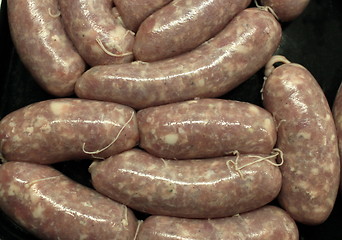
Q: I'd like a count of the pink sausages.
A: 13